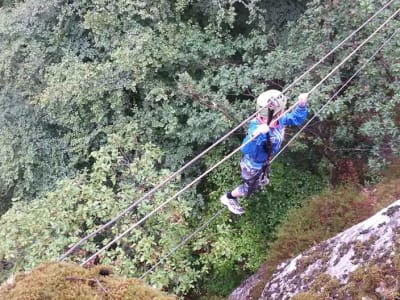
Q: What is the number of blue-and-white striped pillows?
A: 0